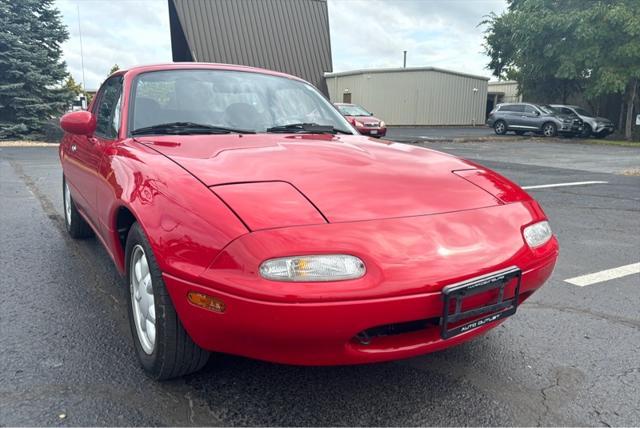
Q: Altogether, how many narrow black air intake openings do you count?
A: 1